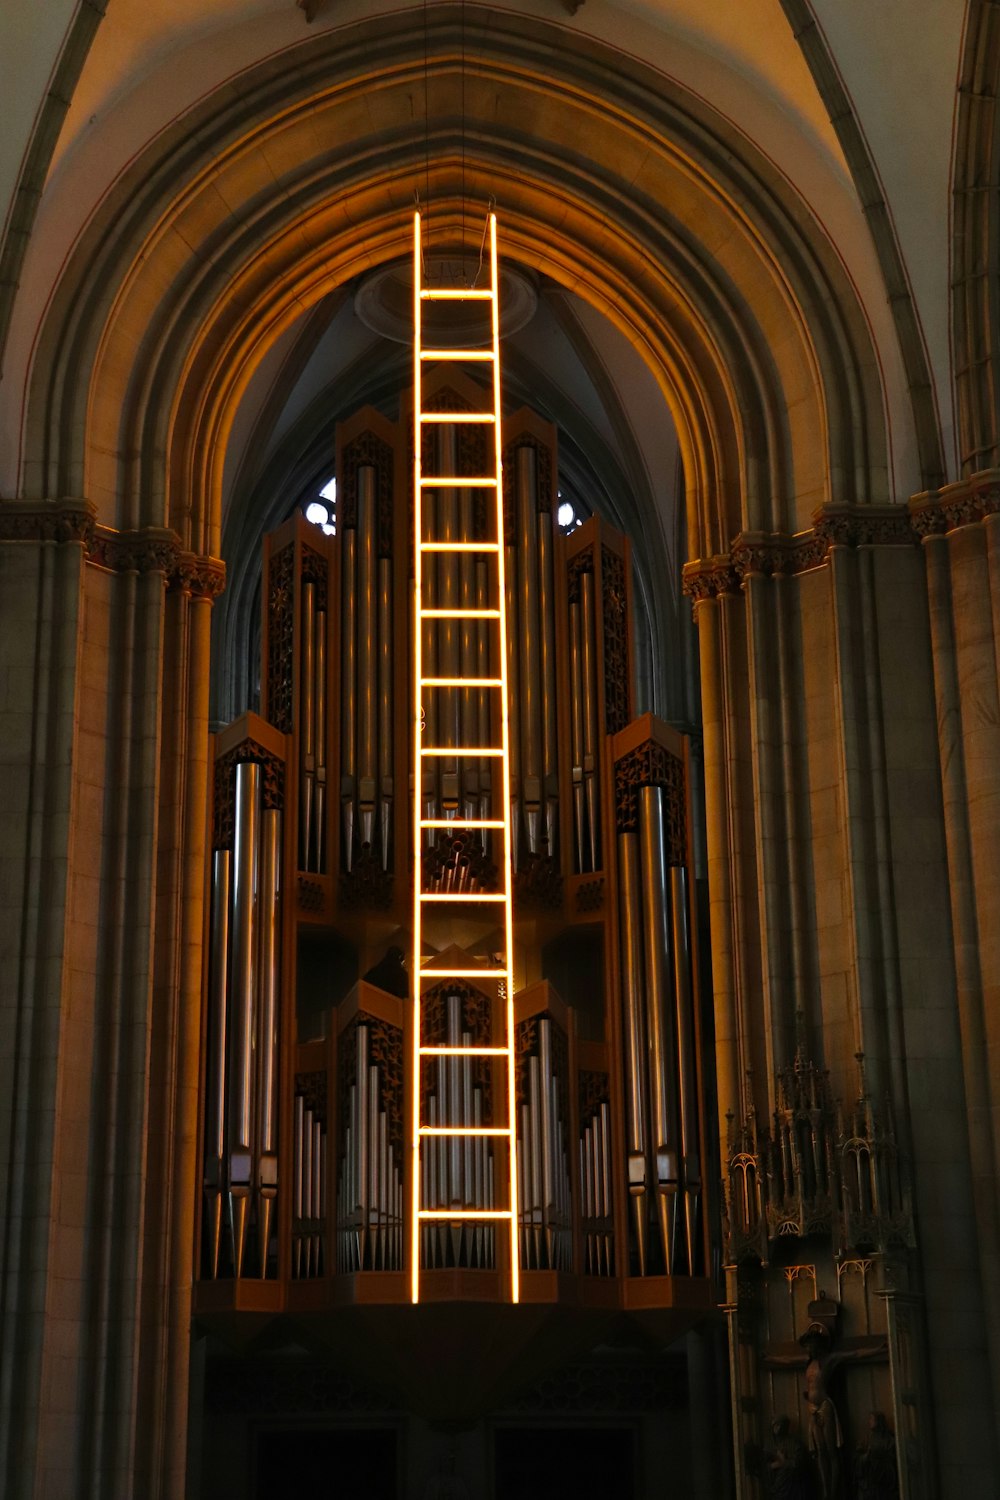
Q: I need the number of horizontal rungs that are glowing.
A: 14